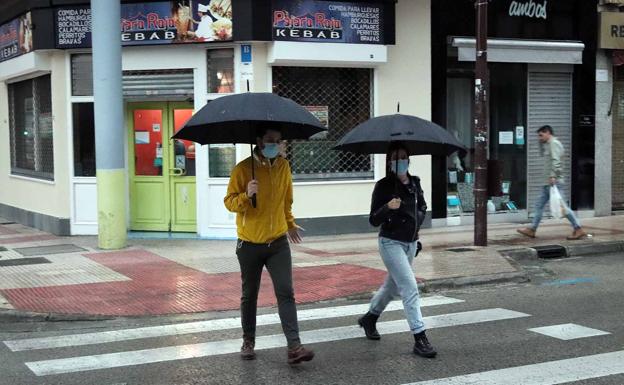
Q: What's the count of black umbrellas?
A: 2